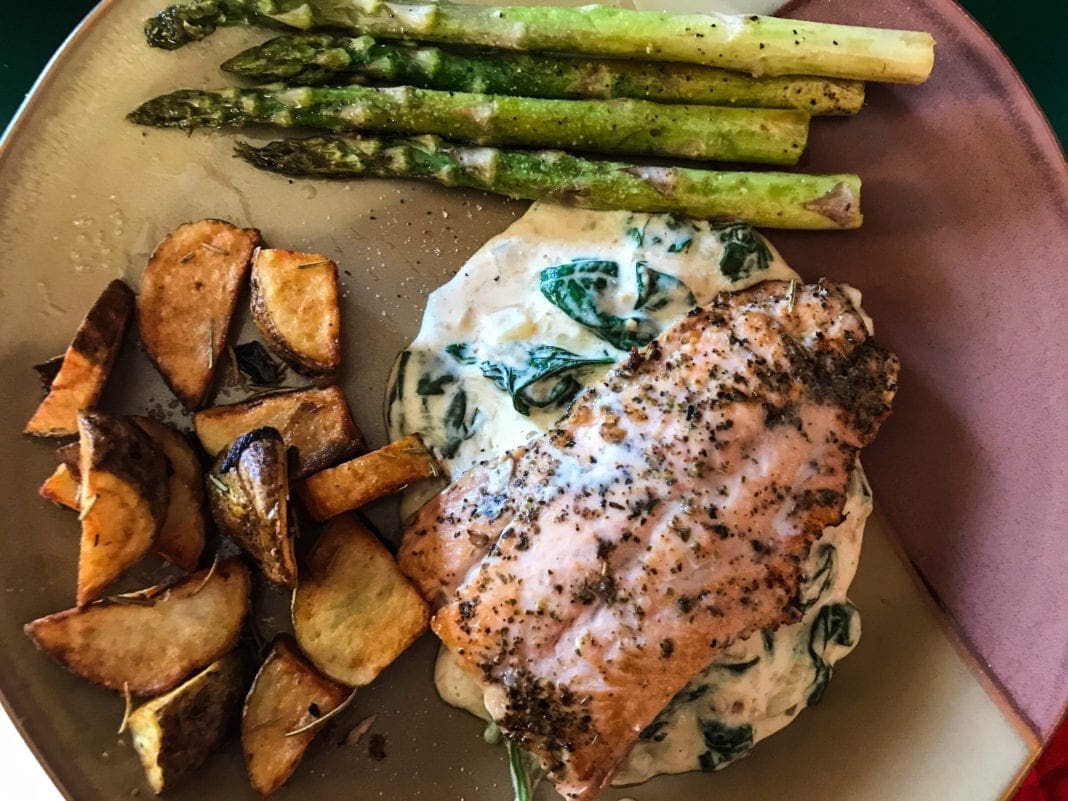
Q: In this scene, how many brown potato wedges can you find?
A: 13